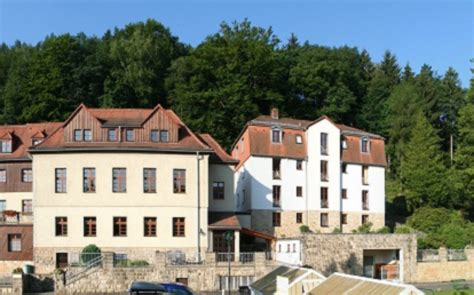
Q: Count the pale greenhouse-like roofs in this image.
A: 2